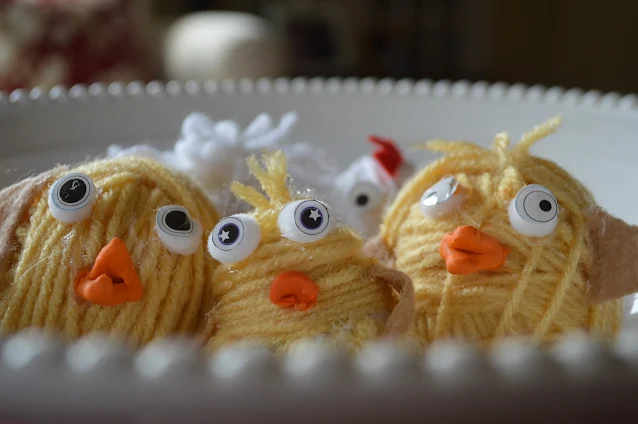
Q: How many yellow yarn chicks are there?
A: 3